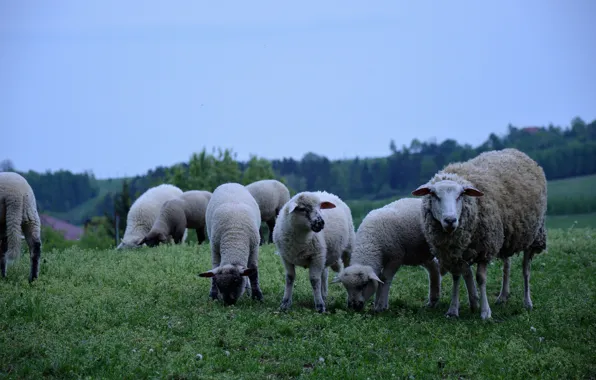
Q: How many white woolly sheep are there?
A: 8